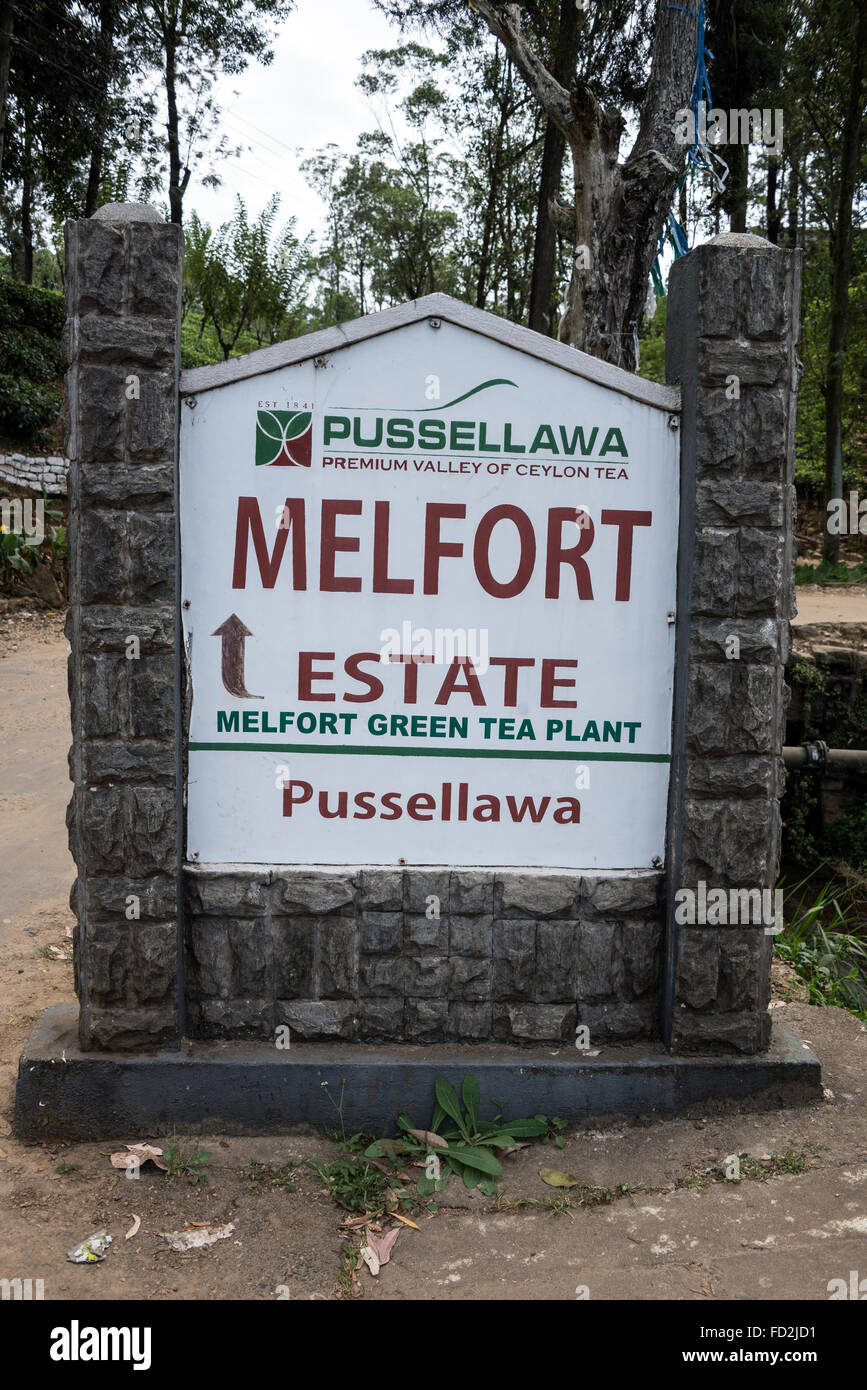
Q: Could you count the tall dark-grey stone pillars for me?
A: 2